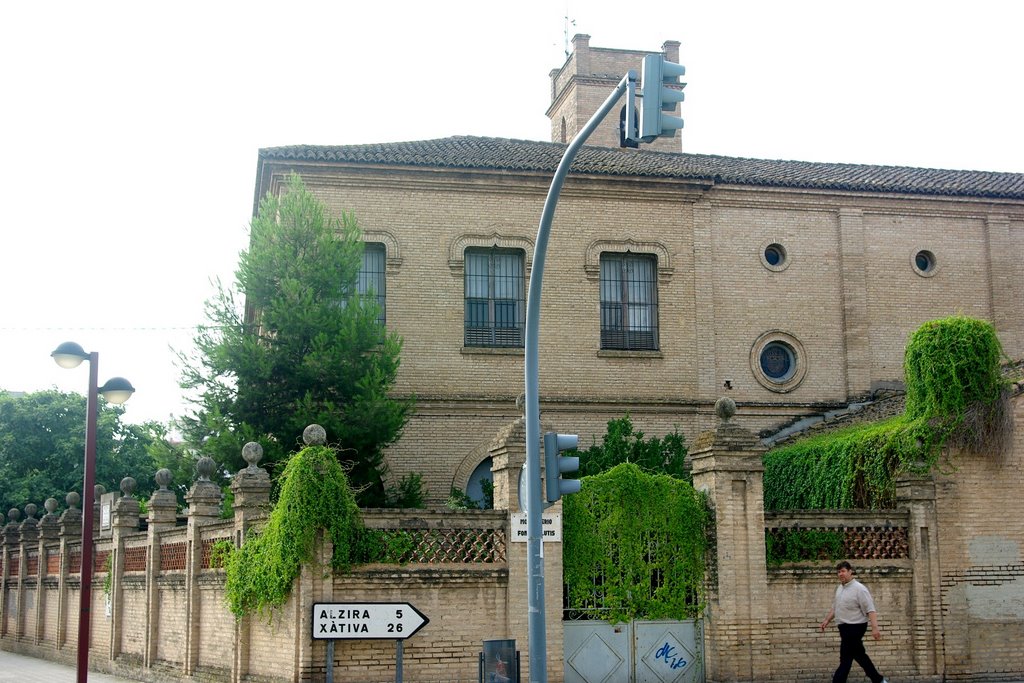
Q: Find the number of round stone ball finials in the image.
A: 13